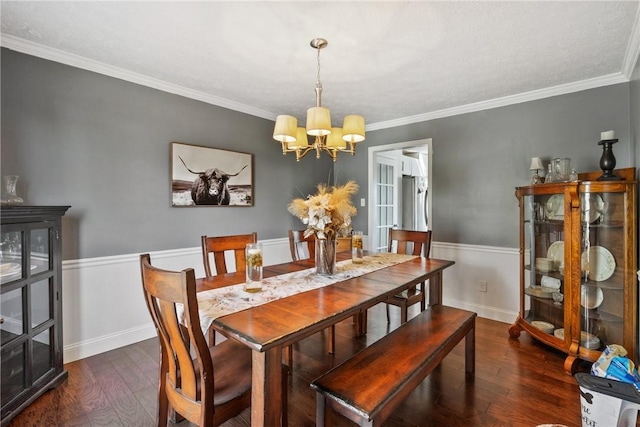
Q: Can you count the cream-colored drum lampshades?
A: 5